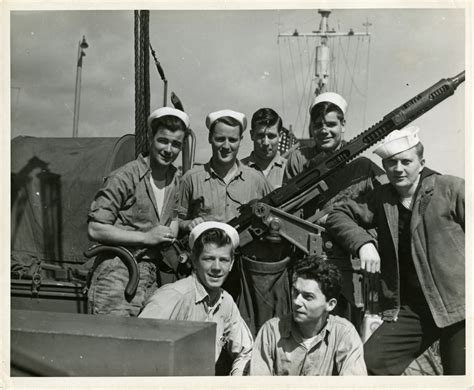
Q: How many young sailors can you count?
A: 7